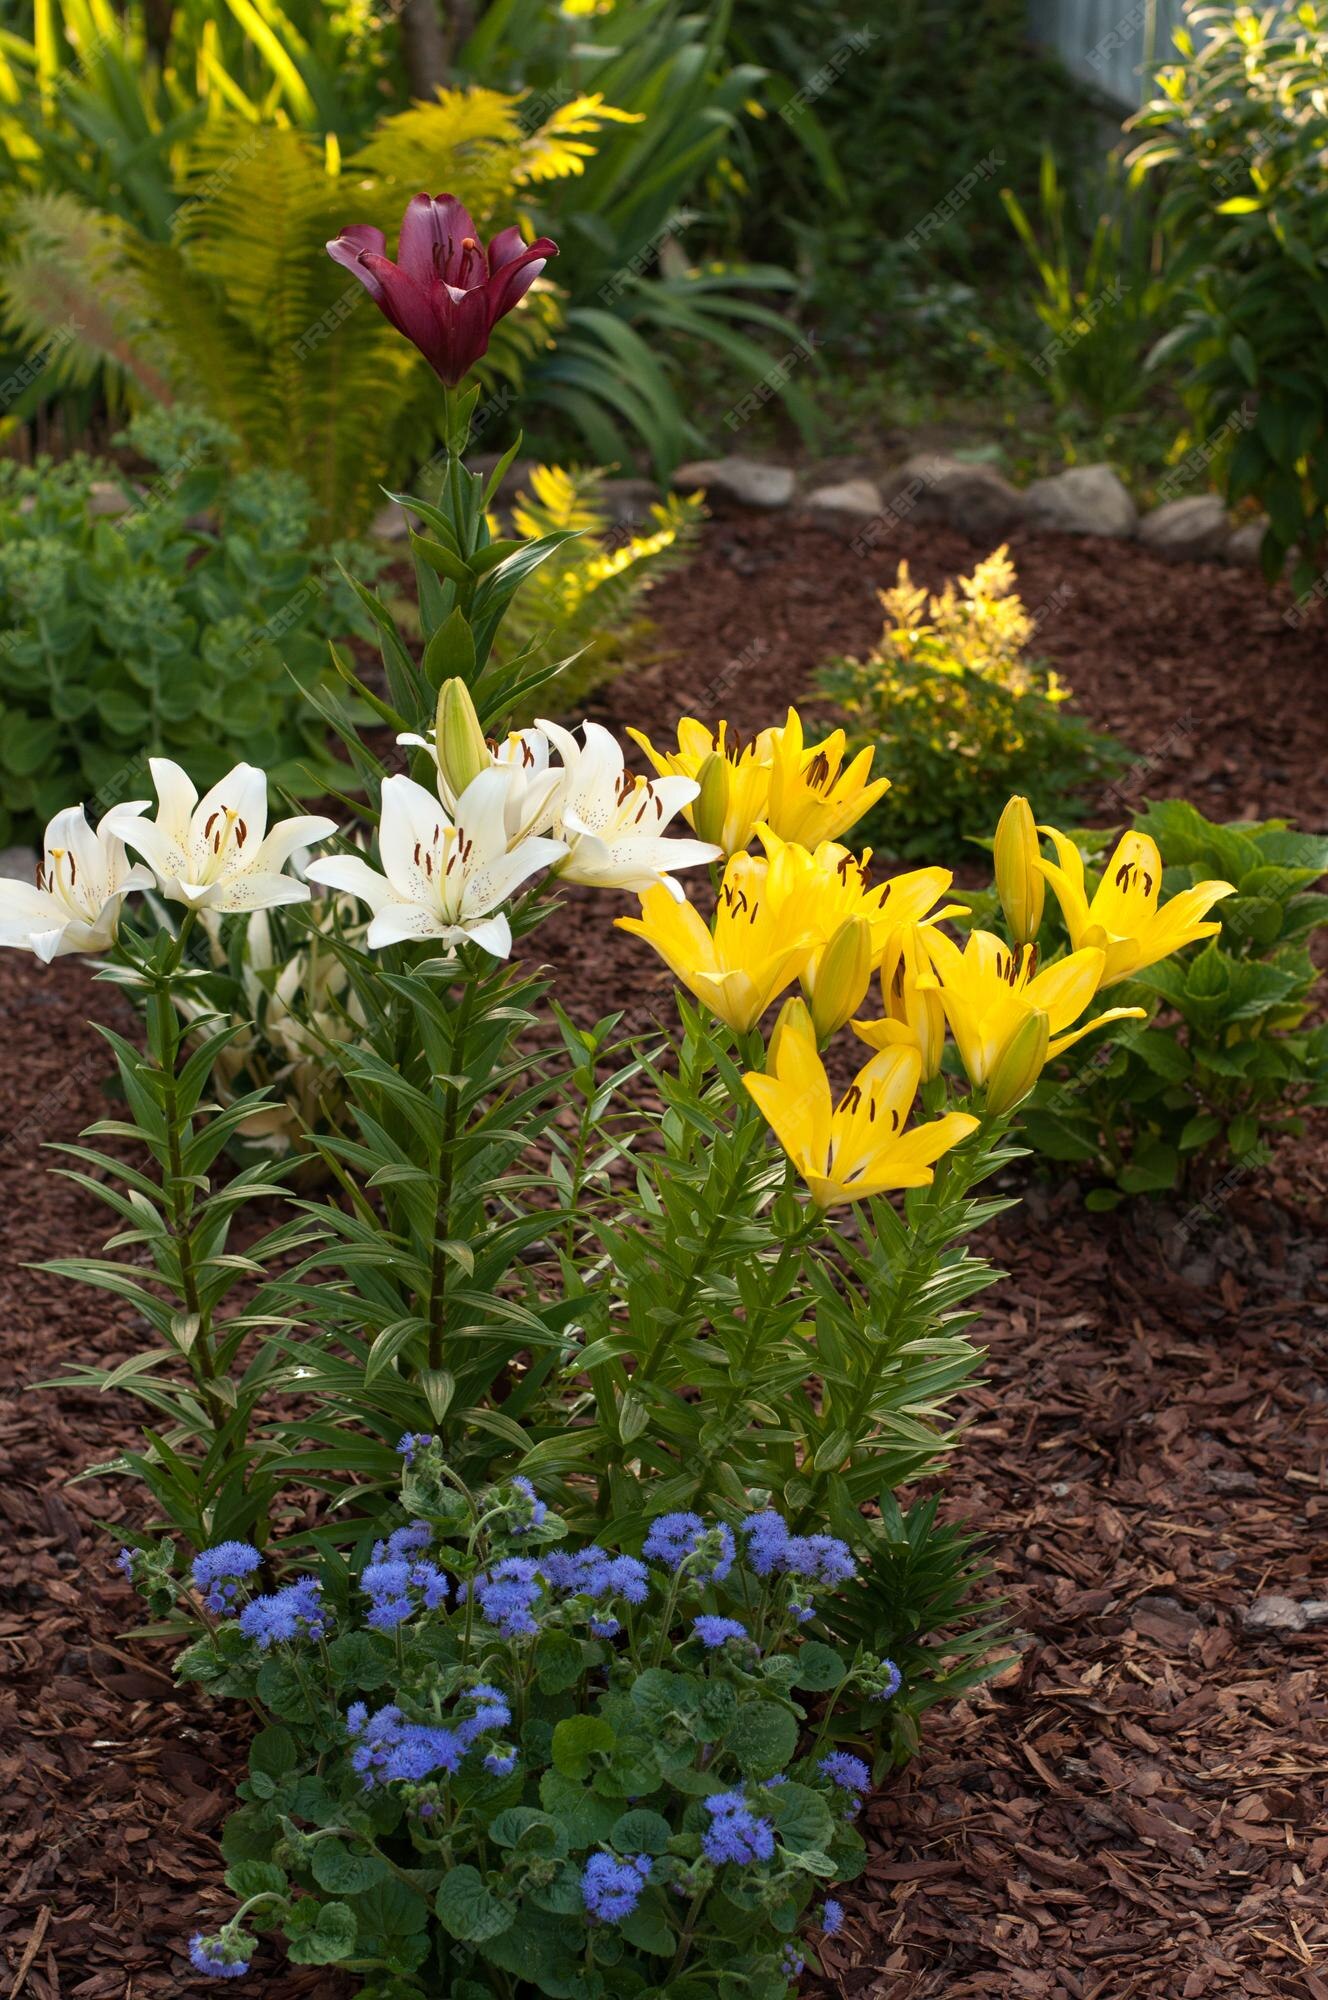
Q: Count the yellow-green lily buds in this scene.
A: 6